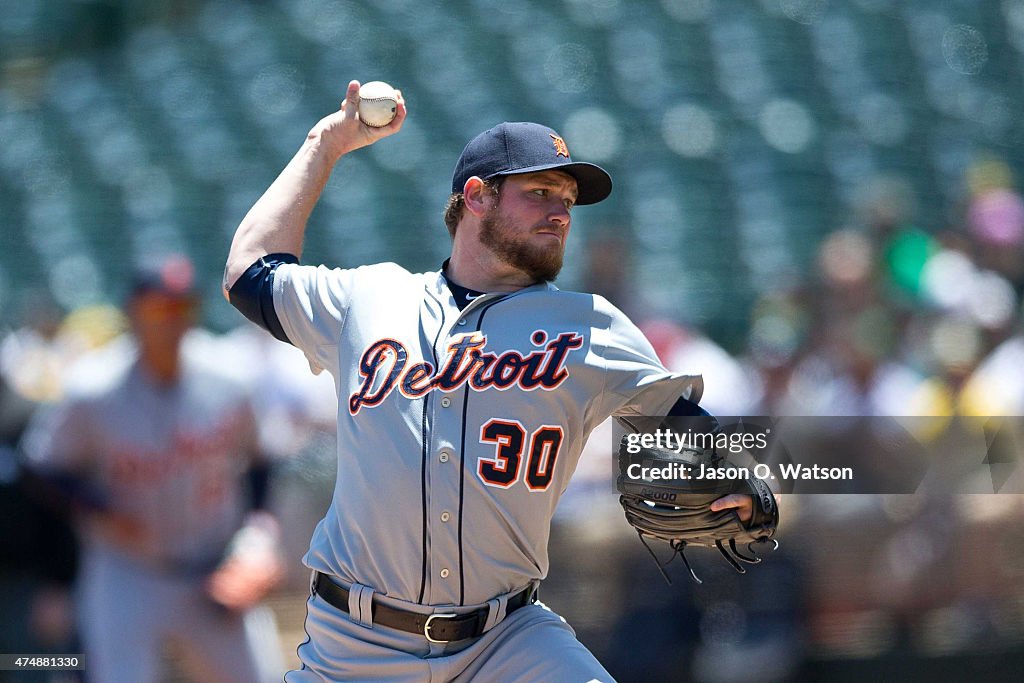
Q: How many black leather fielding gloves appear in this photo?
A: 1